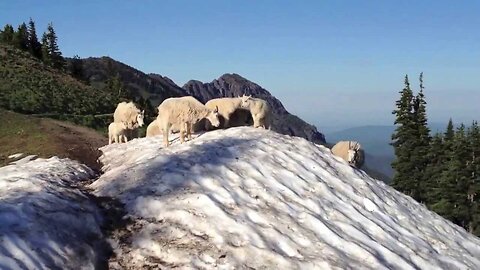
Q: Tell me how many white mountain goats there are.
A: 7